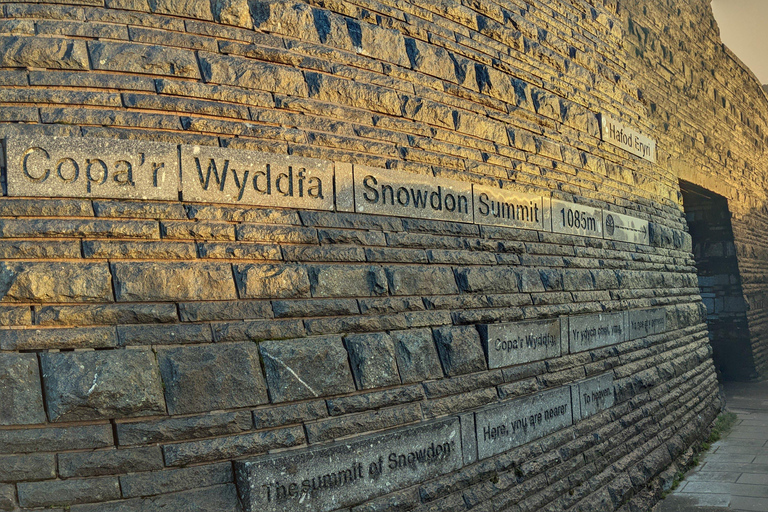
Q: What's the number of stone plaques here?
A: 13